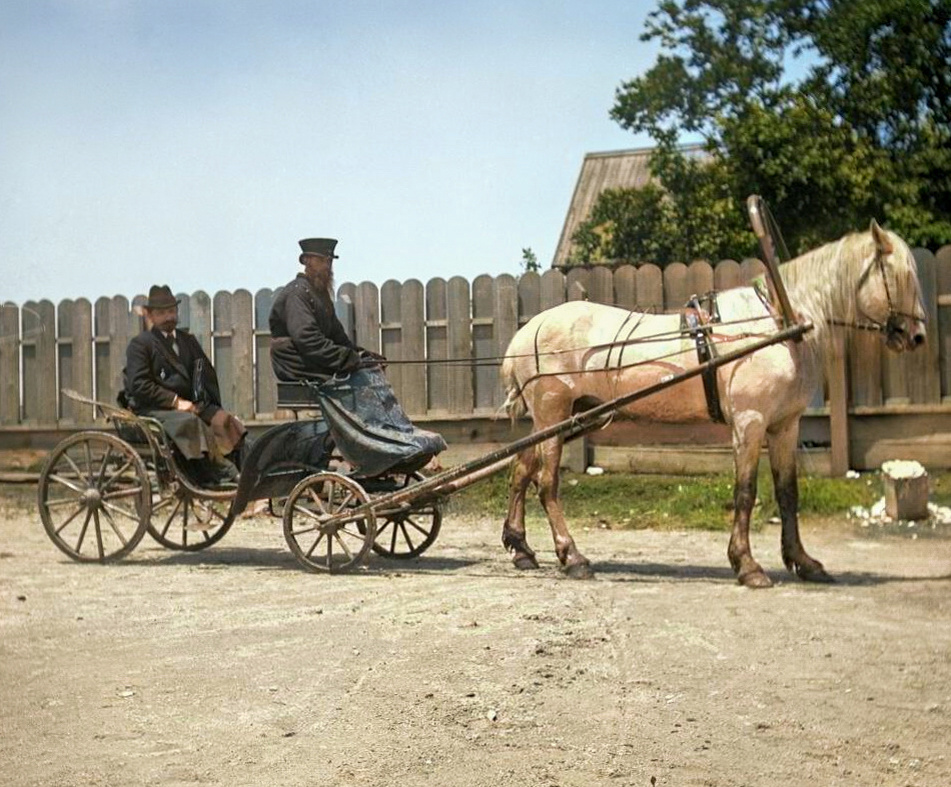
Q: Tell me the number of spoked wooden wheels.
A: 4